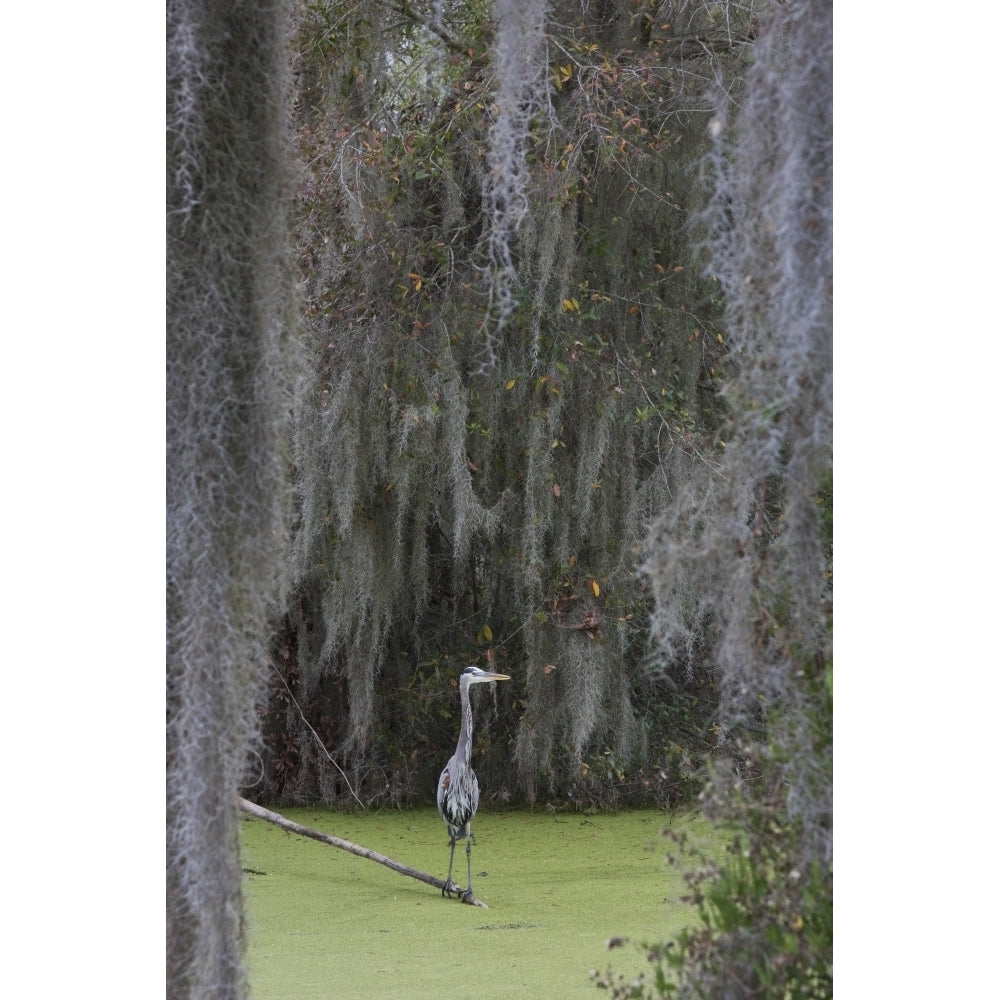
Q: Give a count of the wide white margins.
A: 2